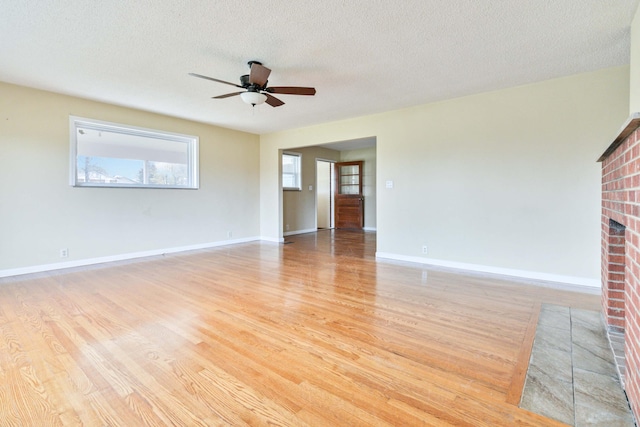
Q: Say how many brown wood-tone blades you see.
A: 5